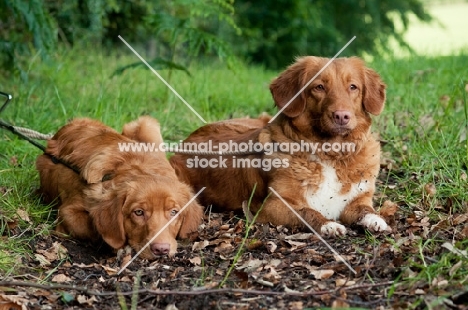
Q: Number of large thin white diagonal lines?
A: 4